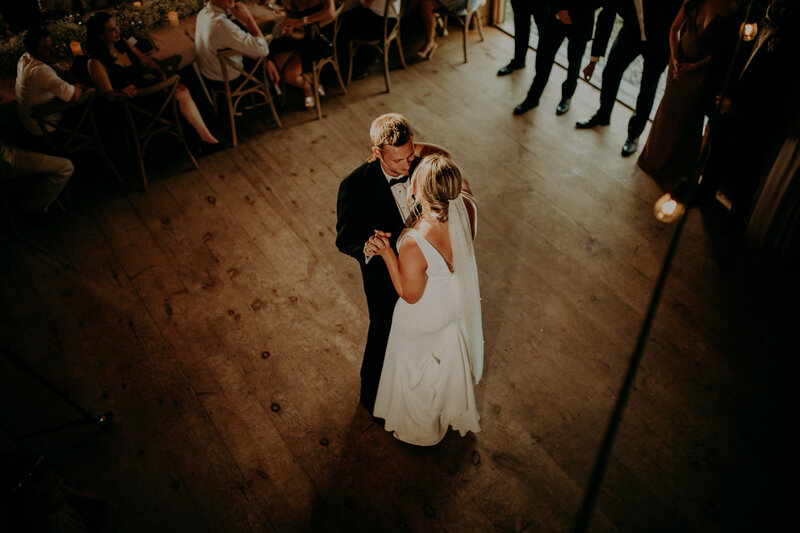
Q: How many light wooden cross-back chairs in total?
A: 6